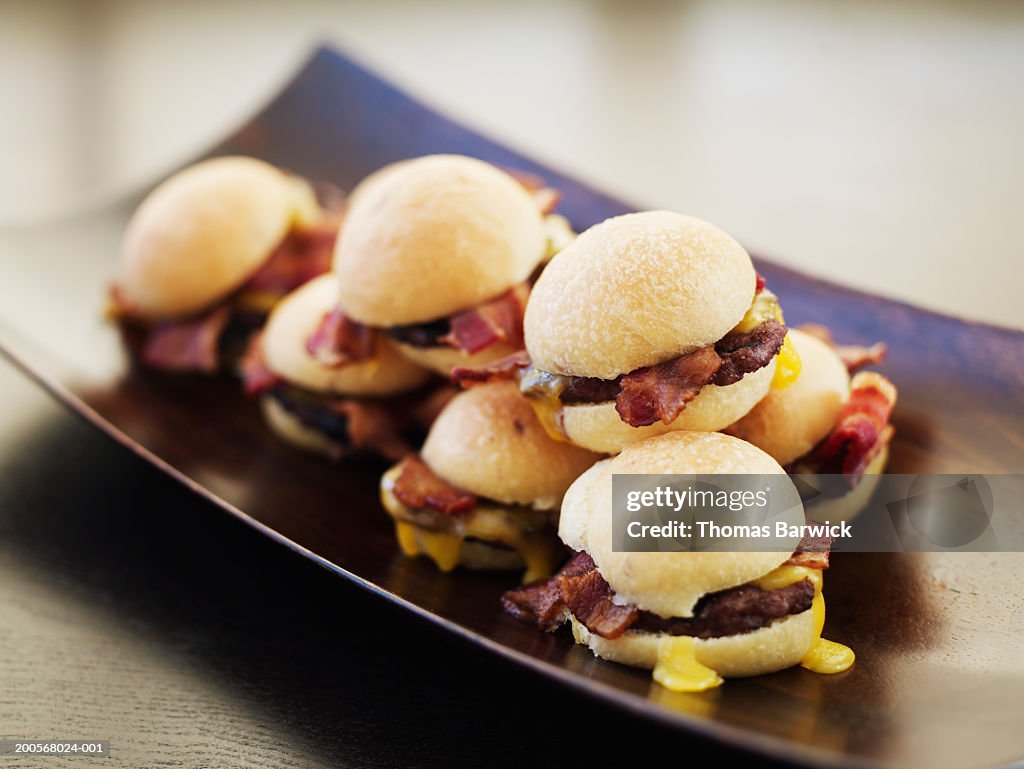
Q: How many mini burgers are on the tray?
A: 7